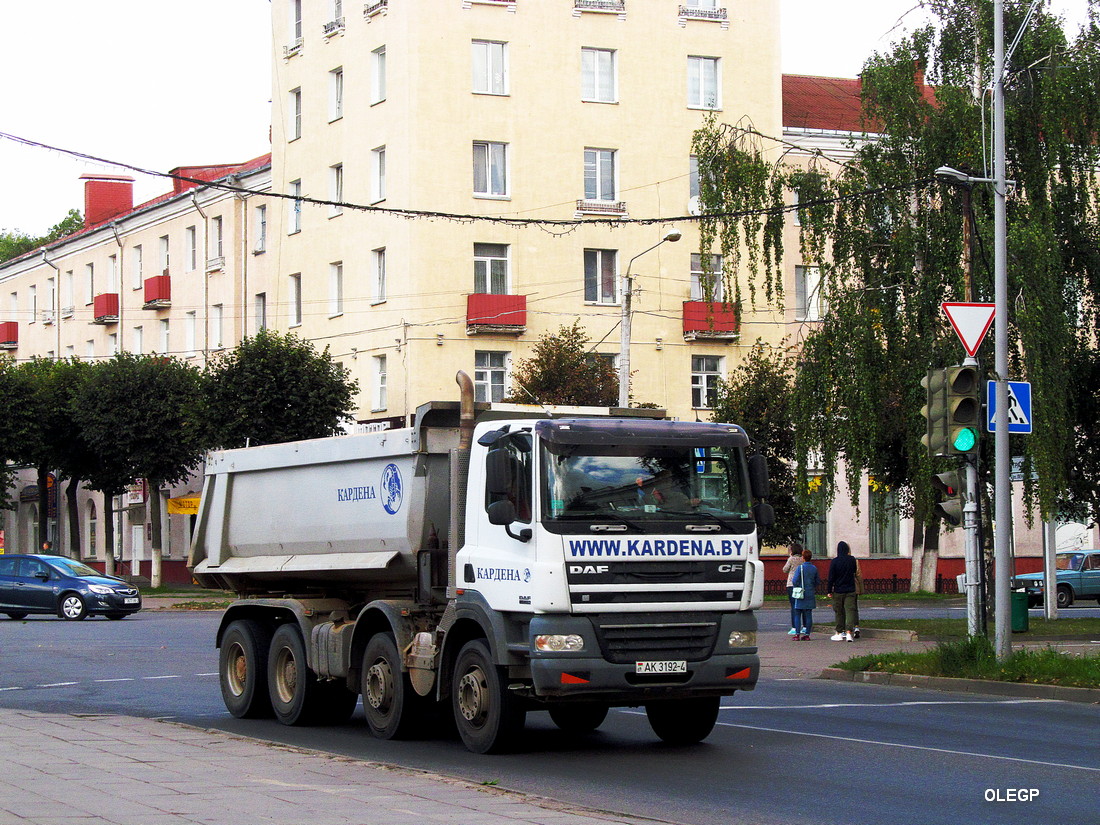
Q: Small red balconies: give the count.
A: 5